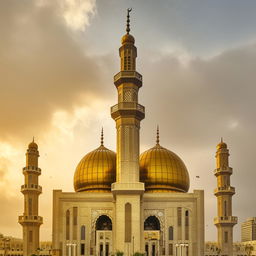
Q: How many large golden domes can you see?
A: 2